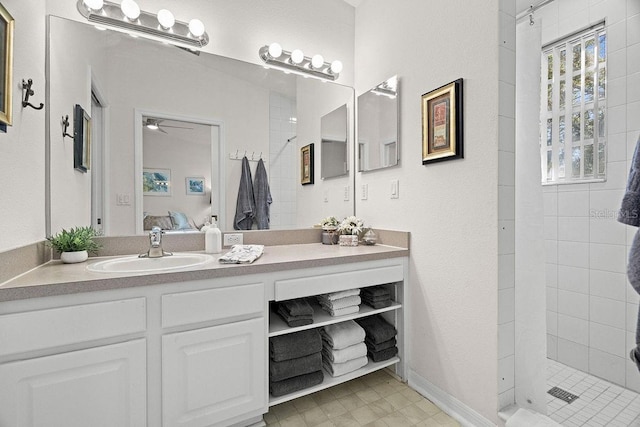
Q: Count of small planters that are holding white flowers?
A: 2